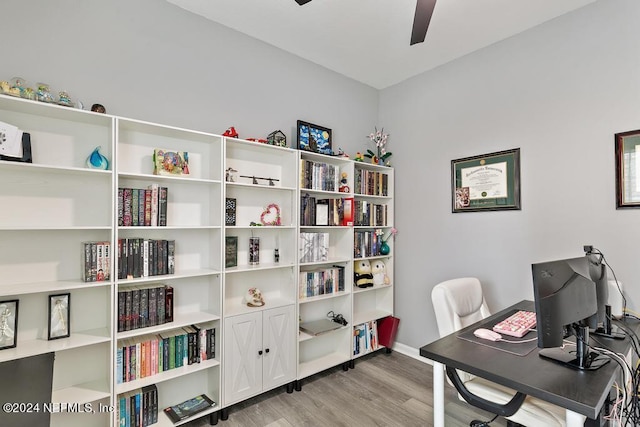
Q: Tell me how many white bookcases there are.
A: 5